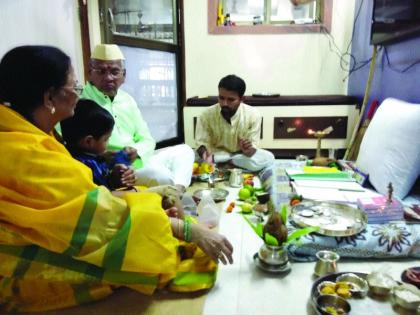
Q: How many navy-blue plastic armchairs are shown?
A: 0